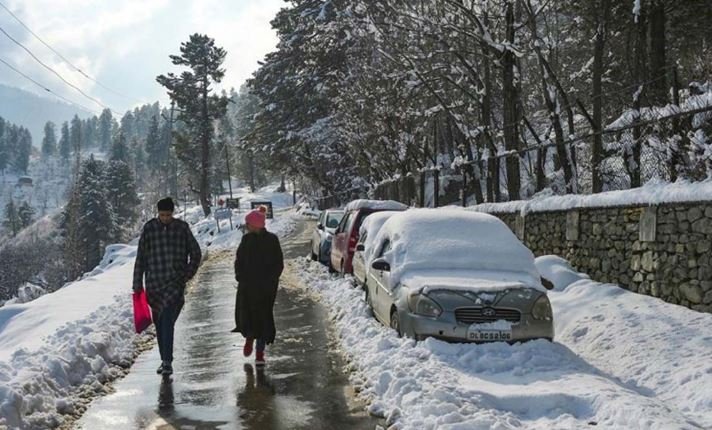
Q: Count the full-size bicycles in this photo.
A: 0